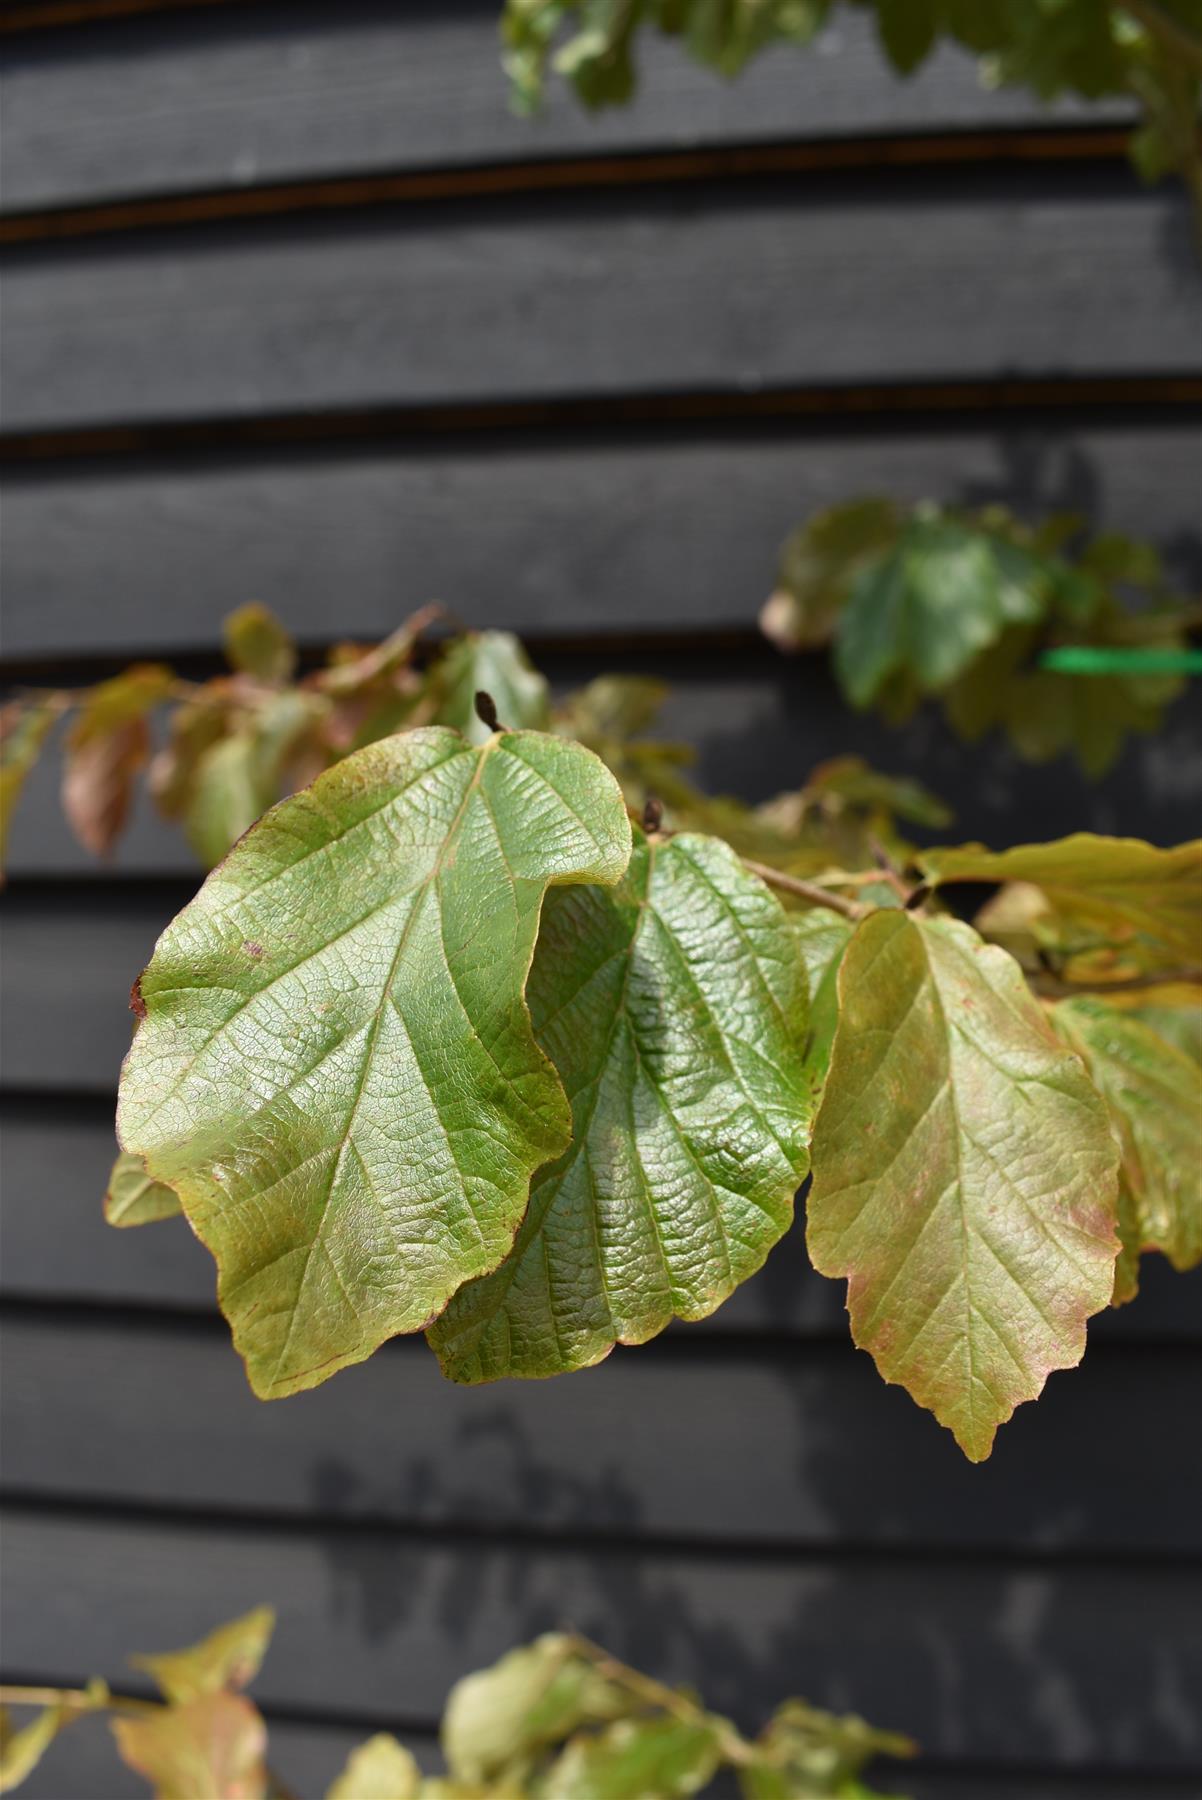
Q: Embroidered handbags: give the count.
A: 0